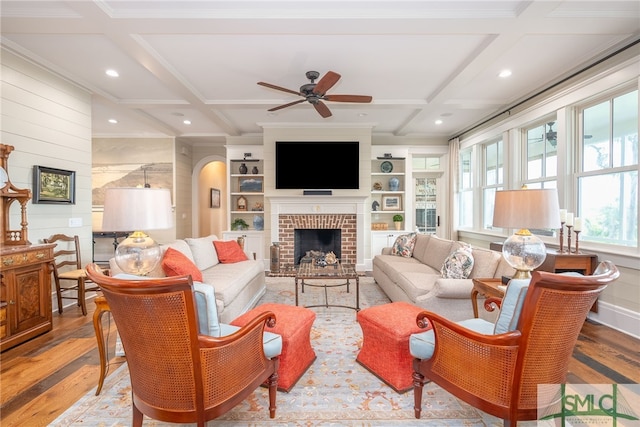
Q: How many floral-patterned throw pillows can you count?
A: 2